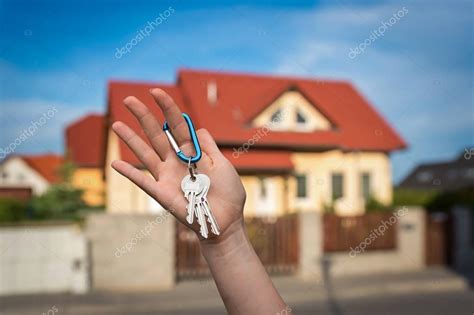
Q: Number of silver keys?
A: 3